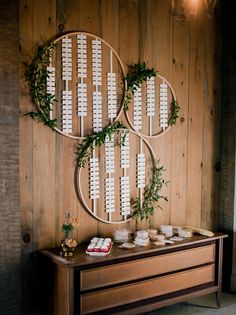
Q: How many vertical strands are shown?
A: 12